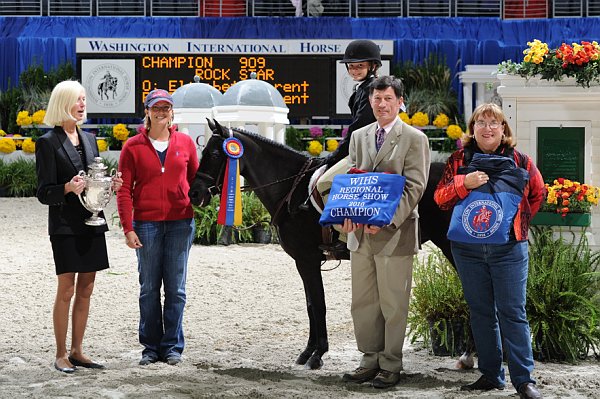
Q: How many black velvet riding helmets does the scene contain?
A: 1